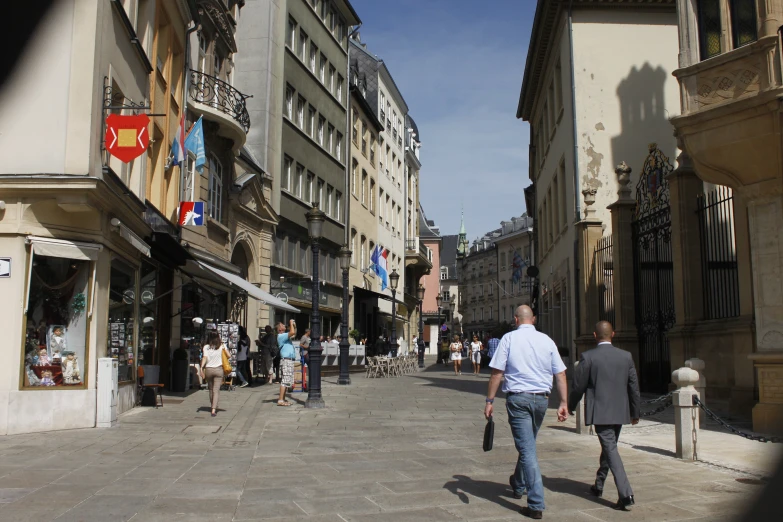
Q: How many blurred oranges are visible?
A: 0